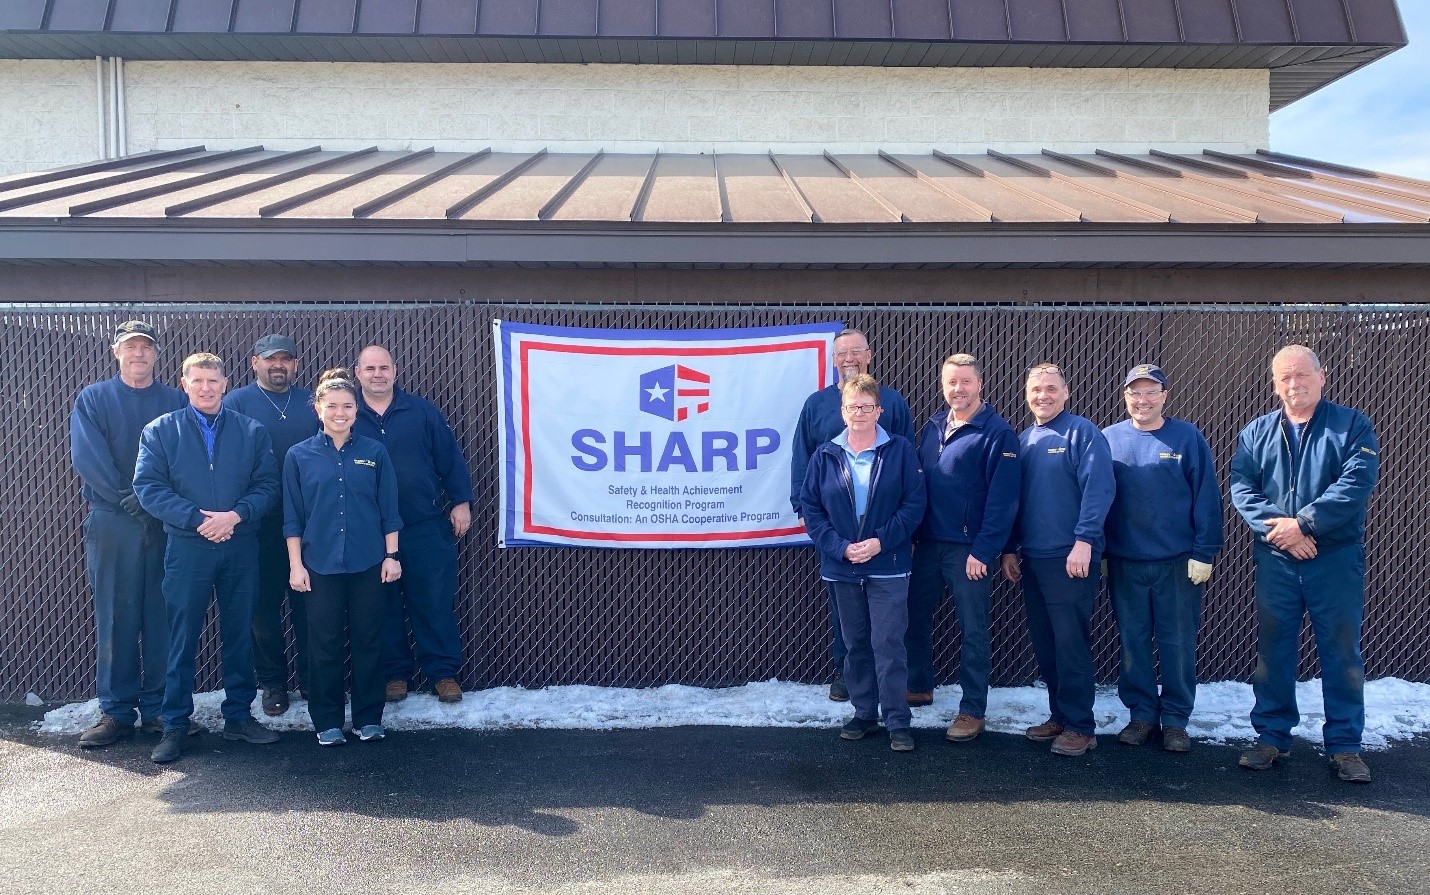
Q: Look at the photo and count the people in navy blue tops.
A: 11